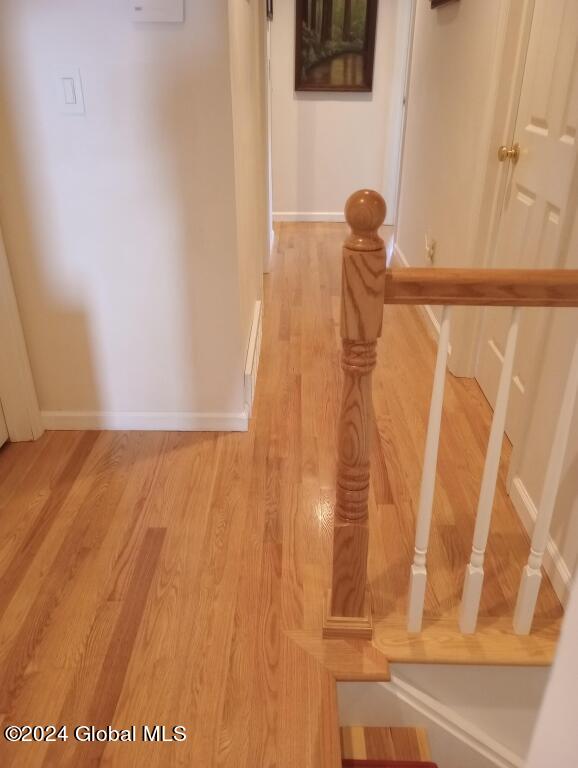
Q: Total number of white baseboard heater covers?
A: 1